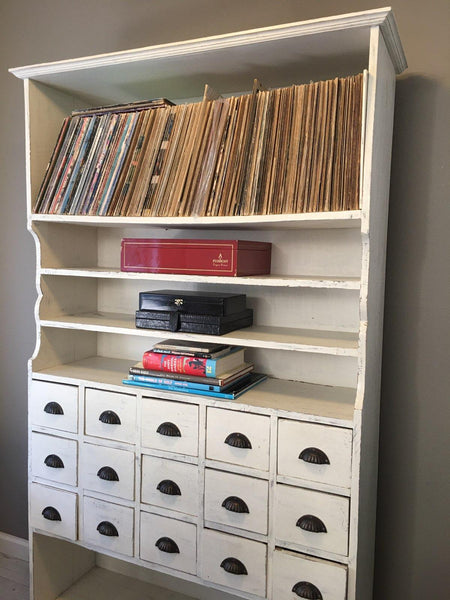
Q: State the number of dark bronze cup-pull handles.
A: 15